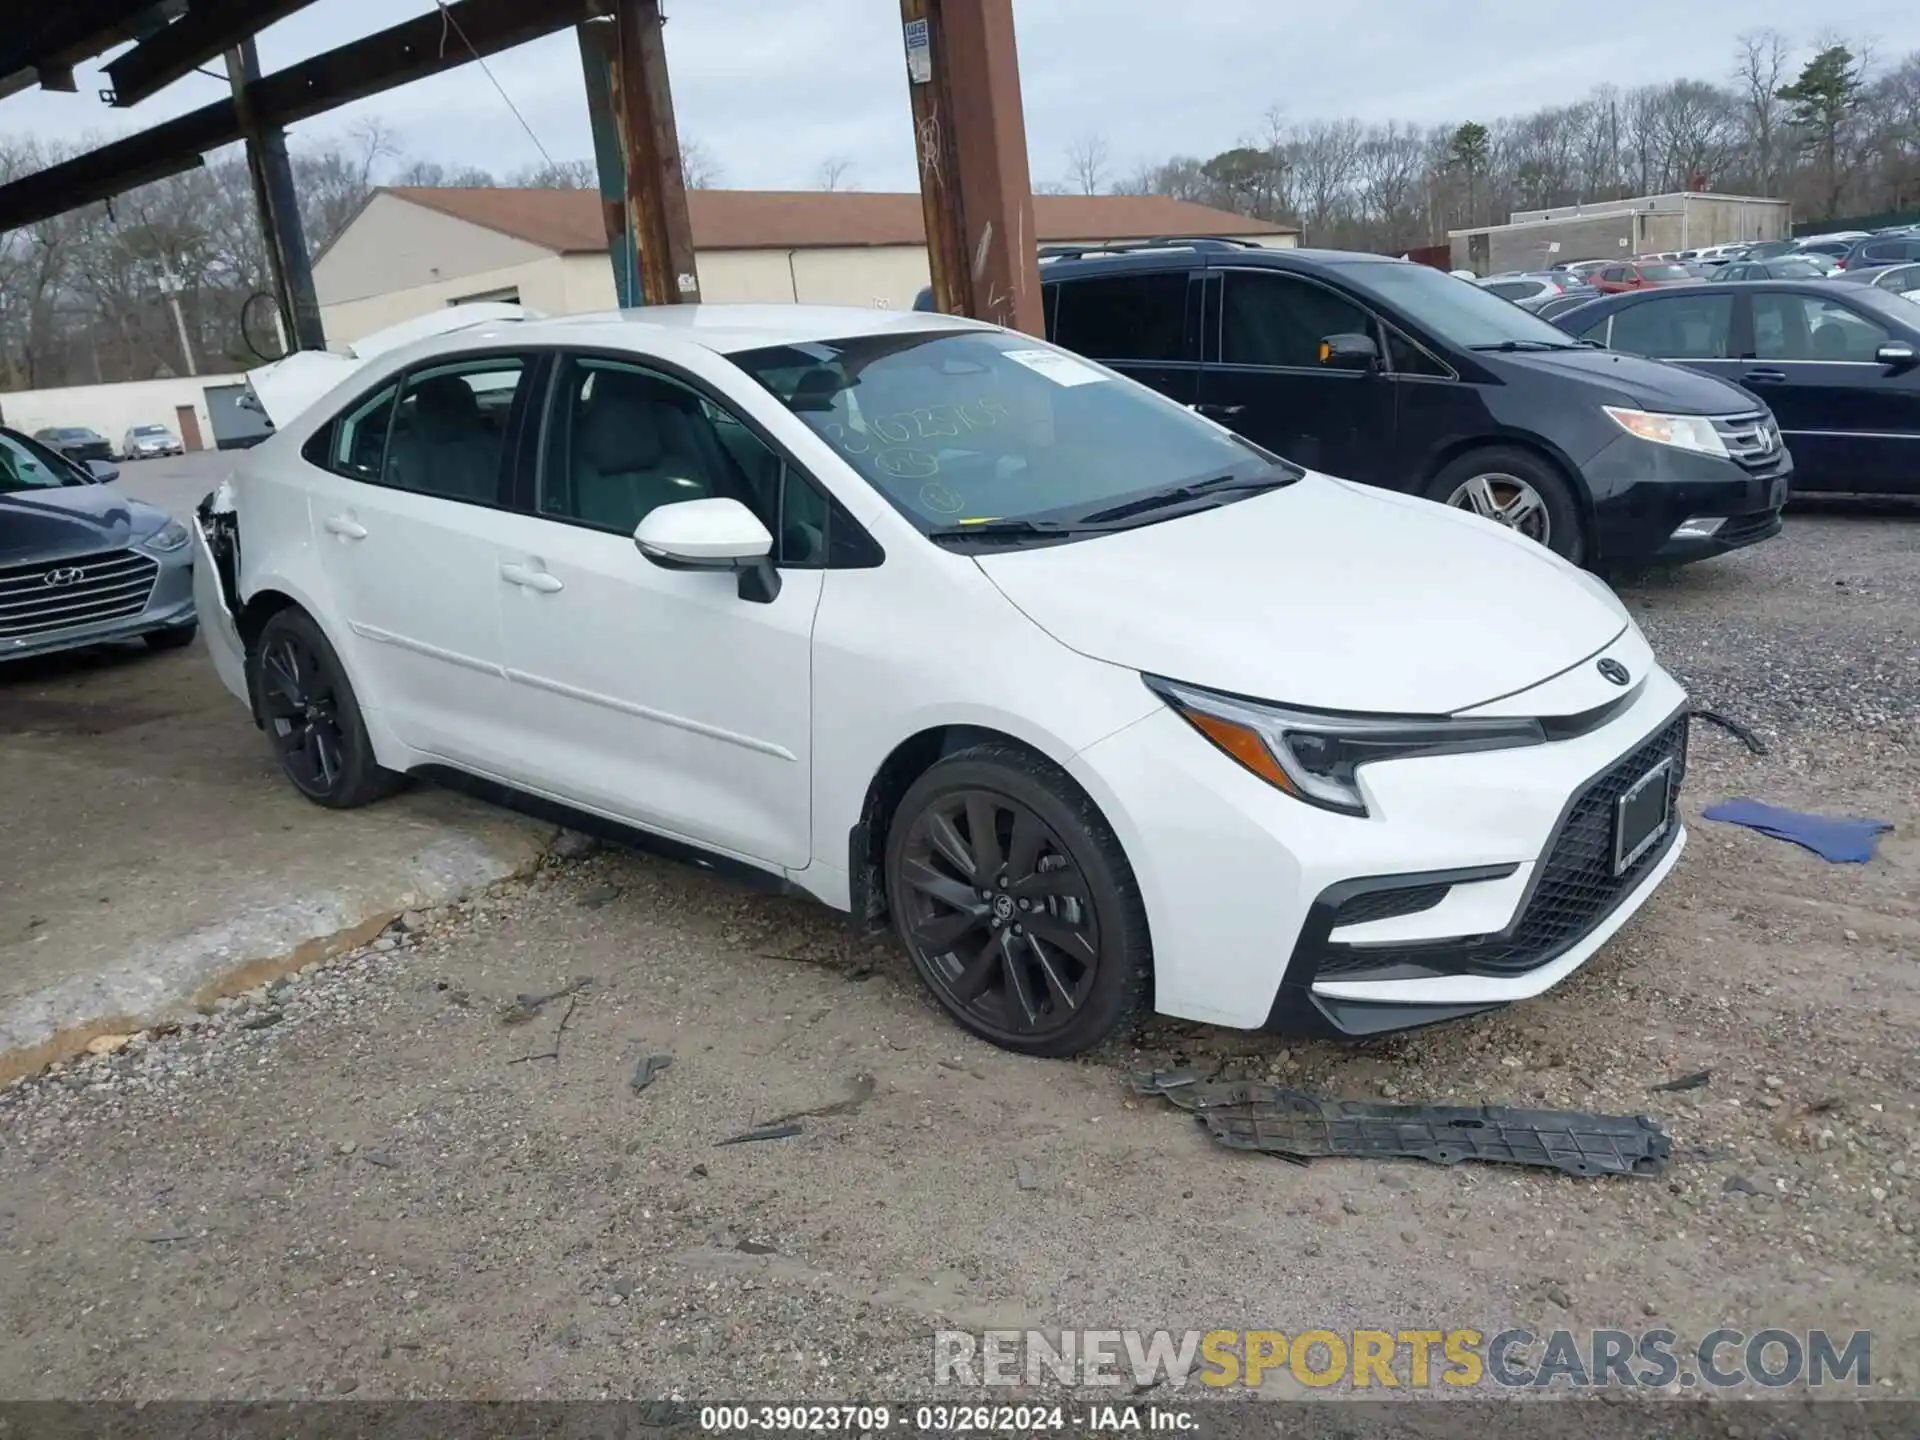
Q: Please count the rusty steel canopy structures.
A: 1